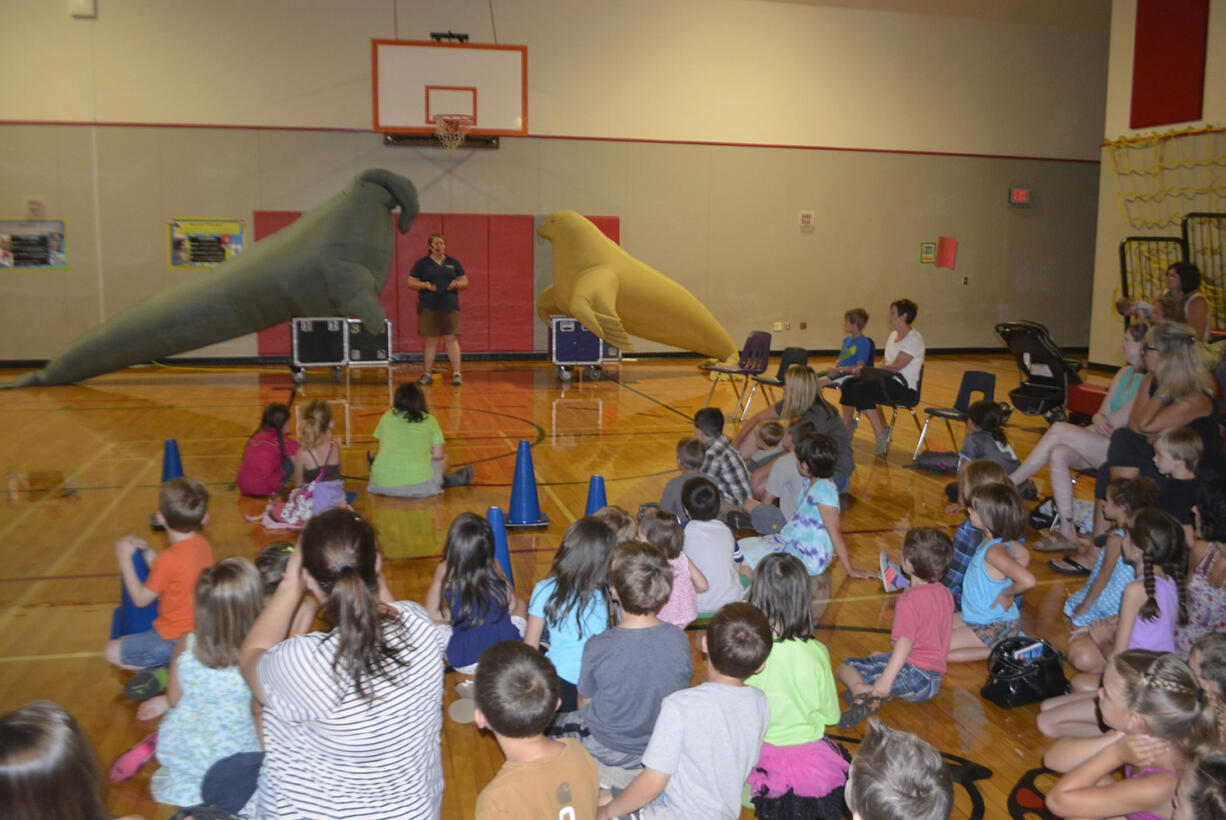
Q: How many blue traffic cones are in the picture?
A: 5